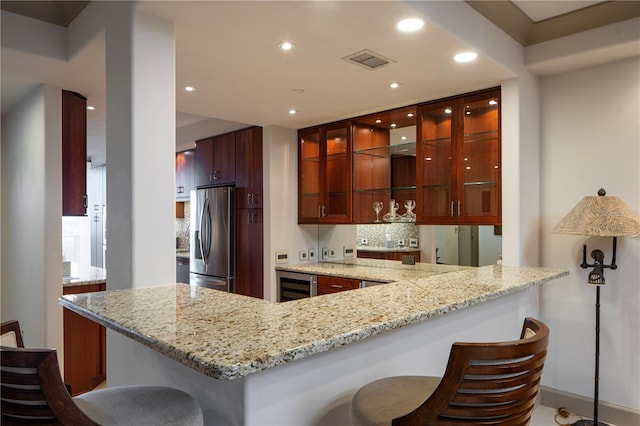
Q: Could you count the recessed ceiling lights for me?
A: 7